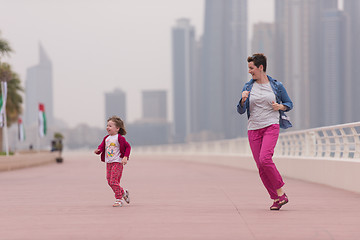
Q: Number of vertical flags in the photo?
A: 3